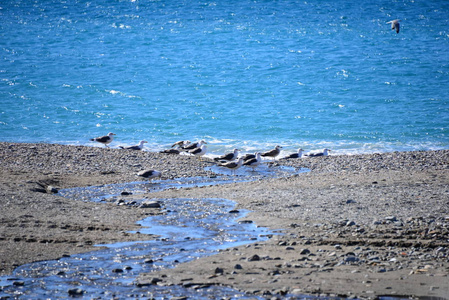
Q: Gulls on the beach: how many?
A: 14